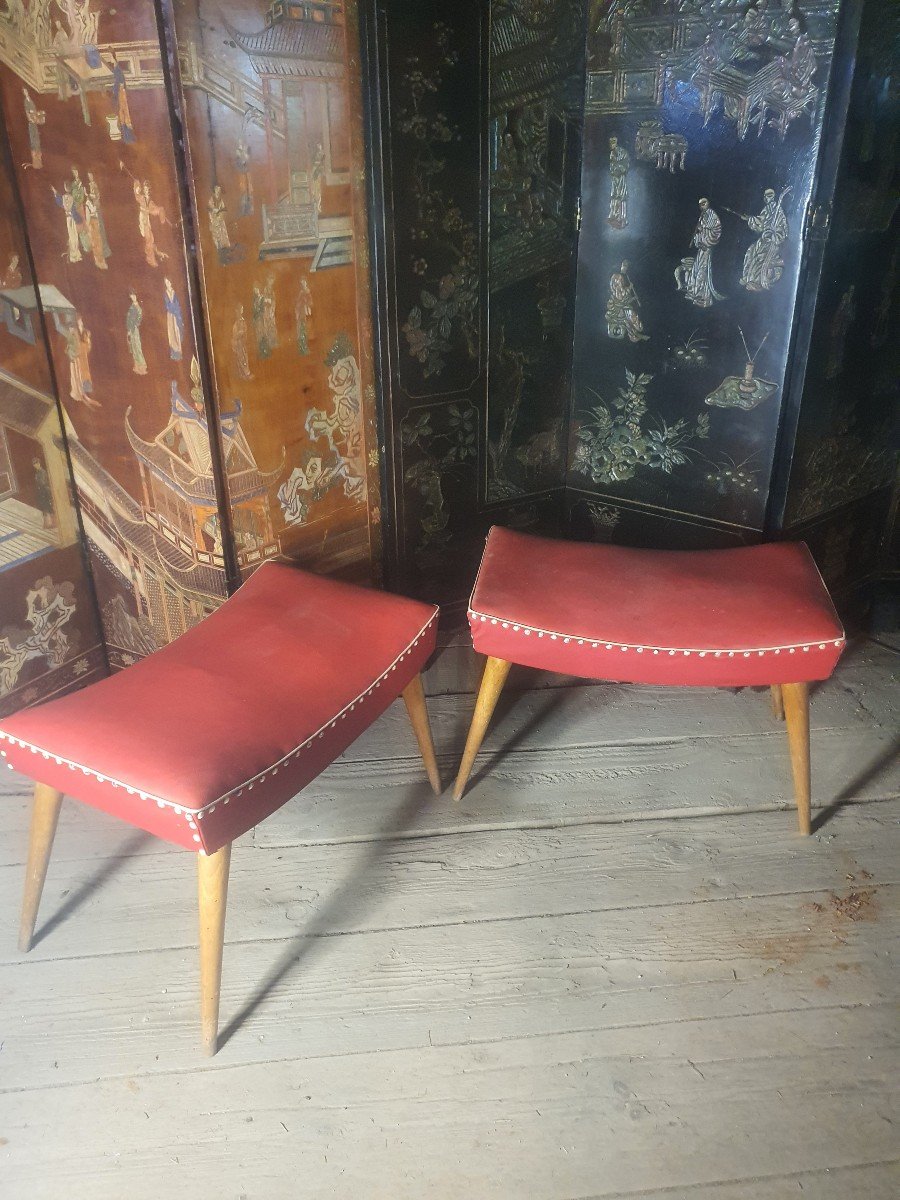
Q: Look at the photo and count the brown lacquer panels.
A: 3